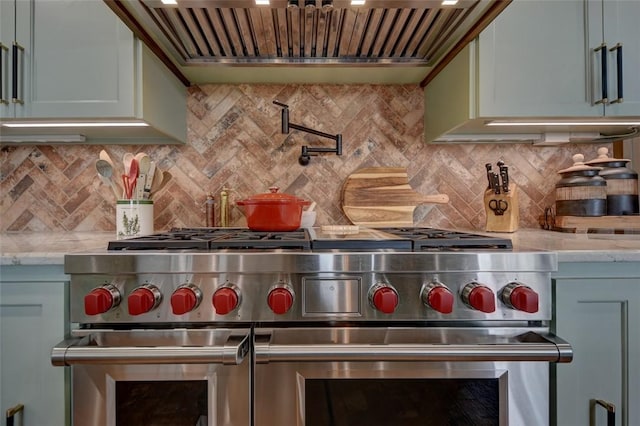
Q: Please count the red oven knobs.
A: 9